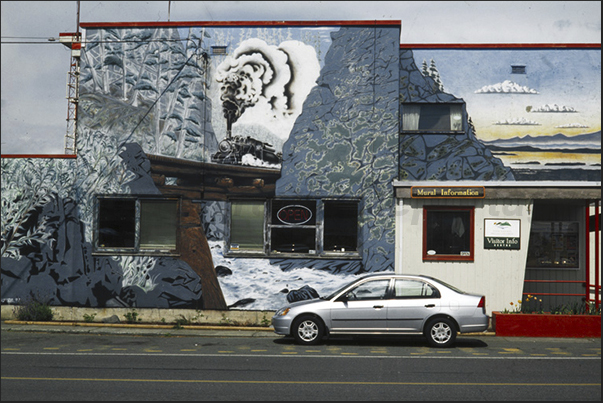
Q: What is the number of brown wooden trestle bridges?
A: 1